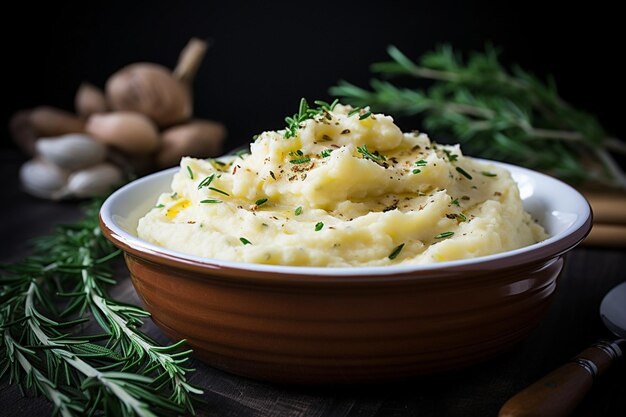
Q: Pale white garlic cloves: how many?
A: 3